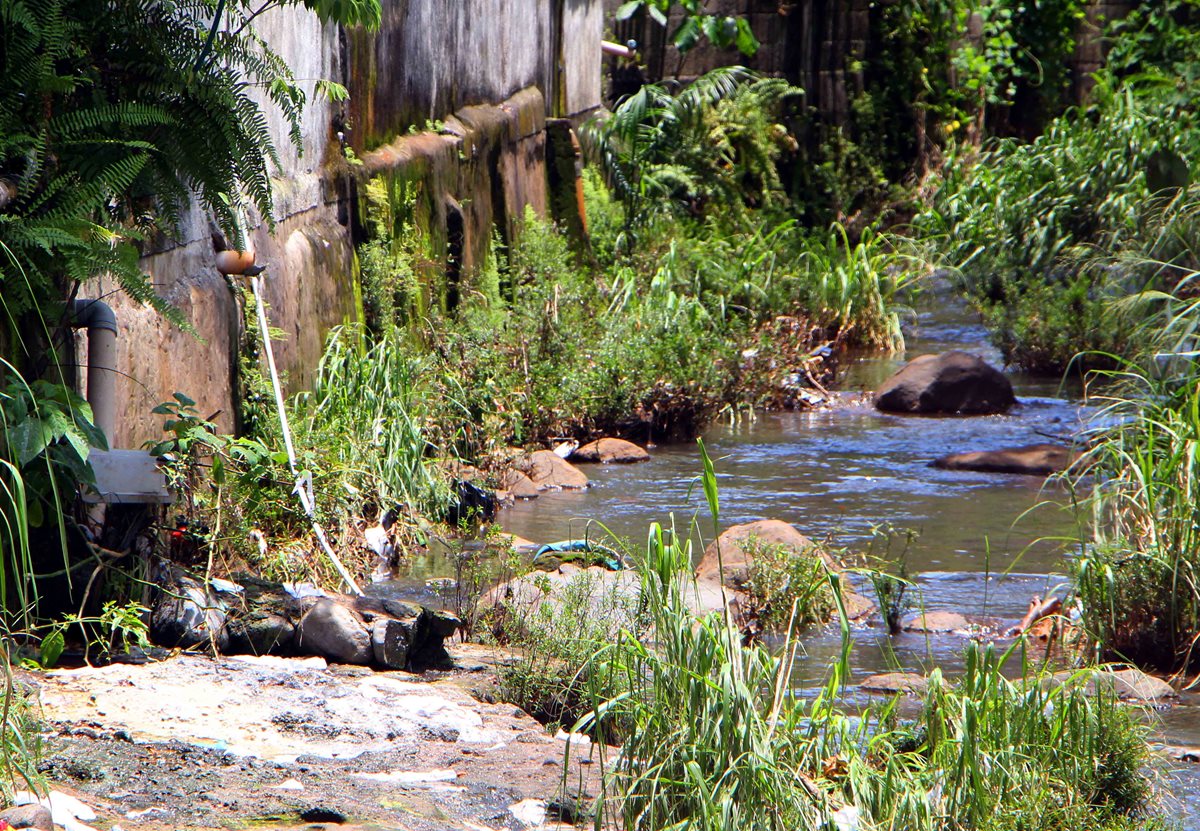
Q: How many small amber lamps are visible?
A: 0